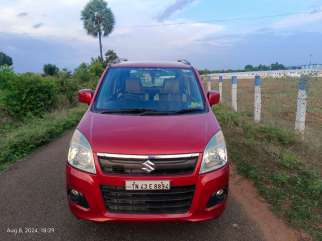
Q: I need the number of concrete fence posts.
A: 5